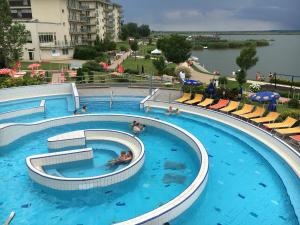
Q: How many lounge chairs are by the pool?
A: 11